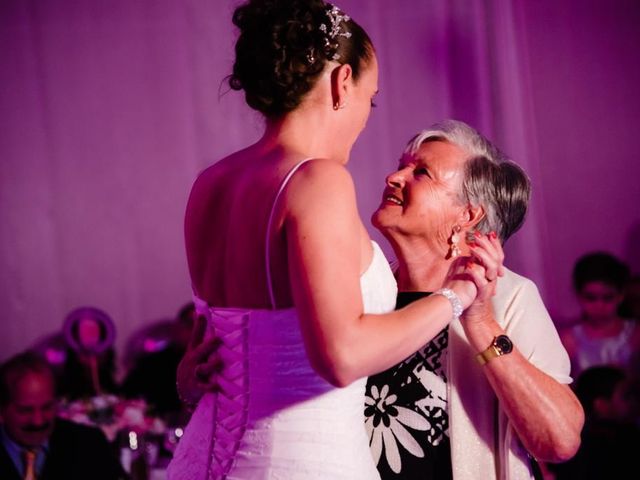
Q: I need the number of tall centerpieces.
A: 1